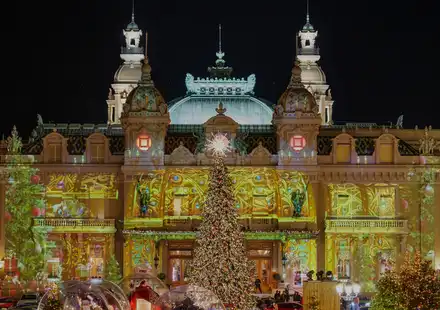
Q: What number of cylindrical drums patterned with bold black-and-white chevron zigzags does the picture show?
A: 0